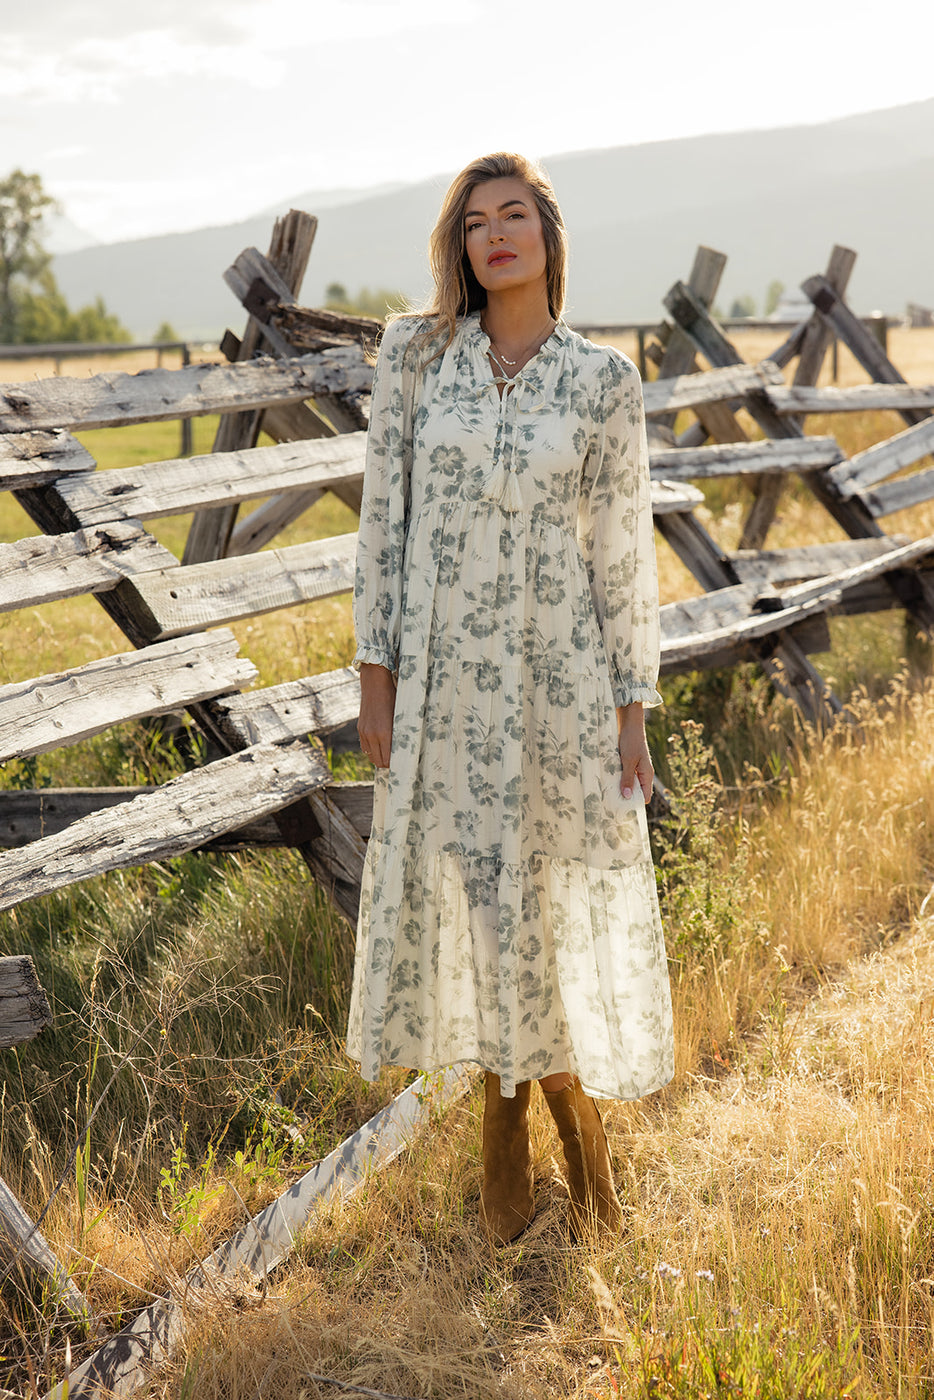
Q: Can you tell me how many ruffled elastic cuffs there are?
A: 2